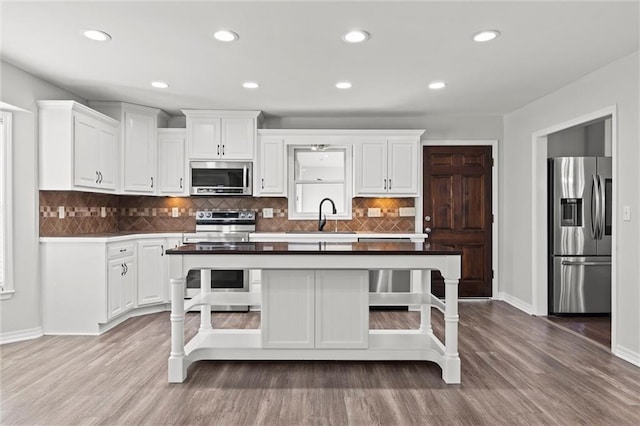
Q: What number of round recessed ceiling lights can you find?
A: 8